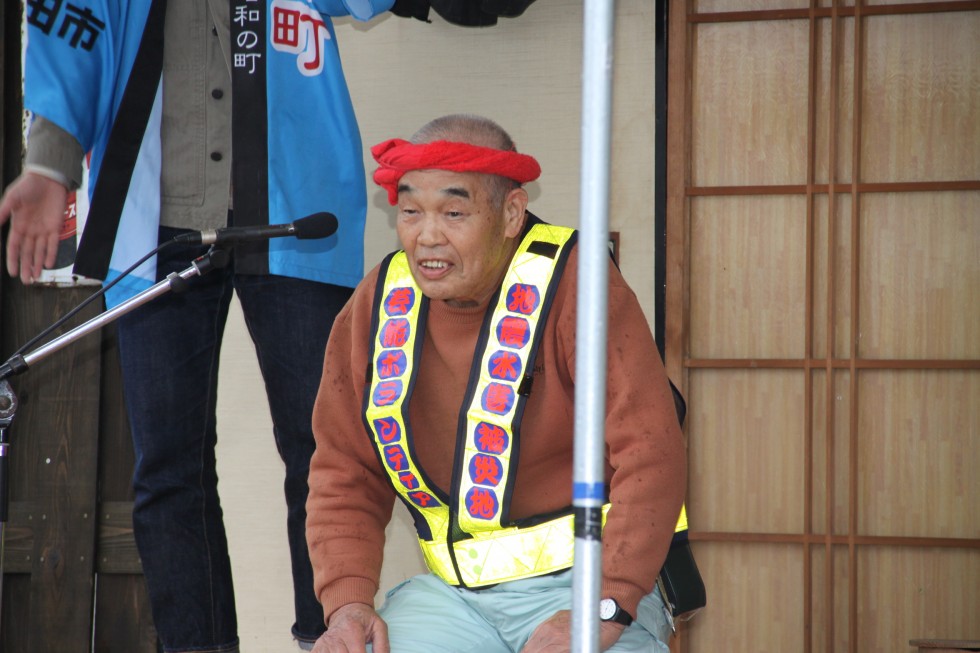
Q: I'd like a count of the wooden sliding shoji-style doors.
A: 1